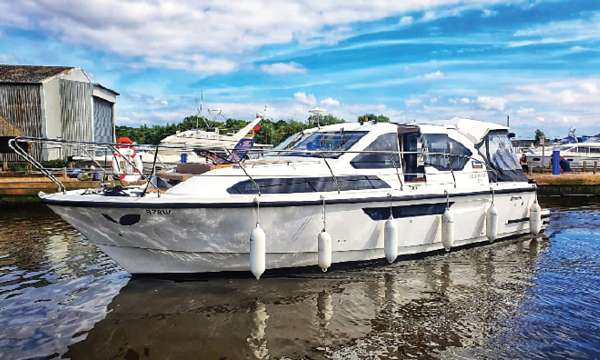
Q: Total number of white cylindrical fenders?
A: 6